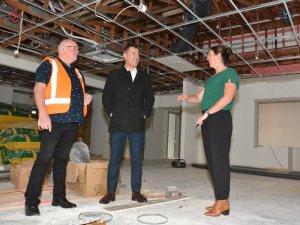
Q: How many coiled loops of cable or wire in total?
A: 2